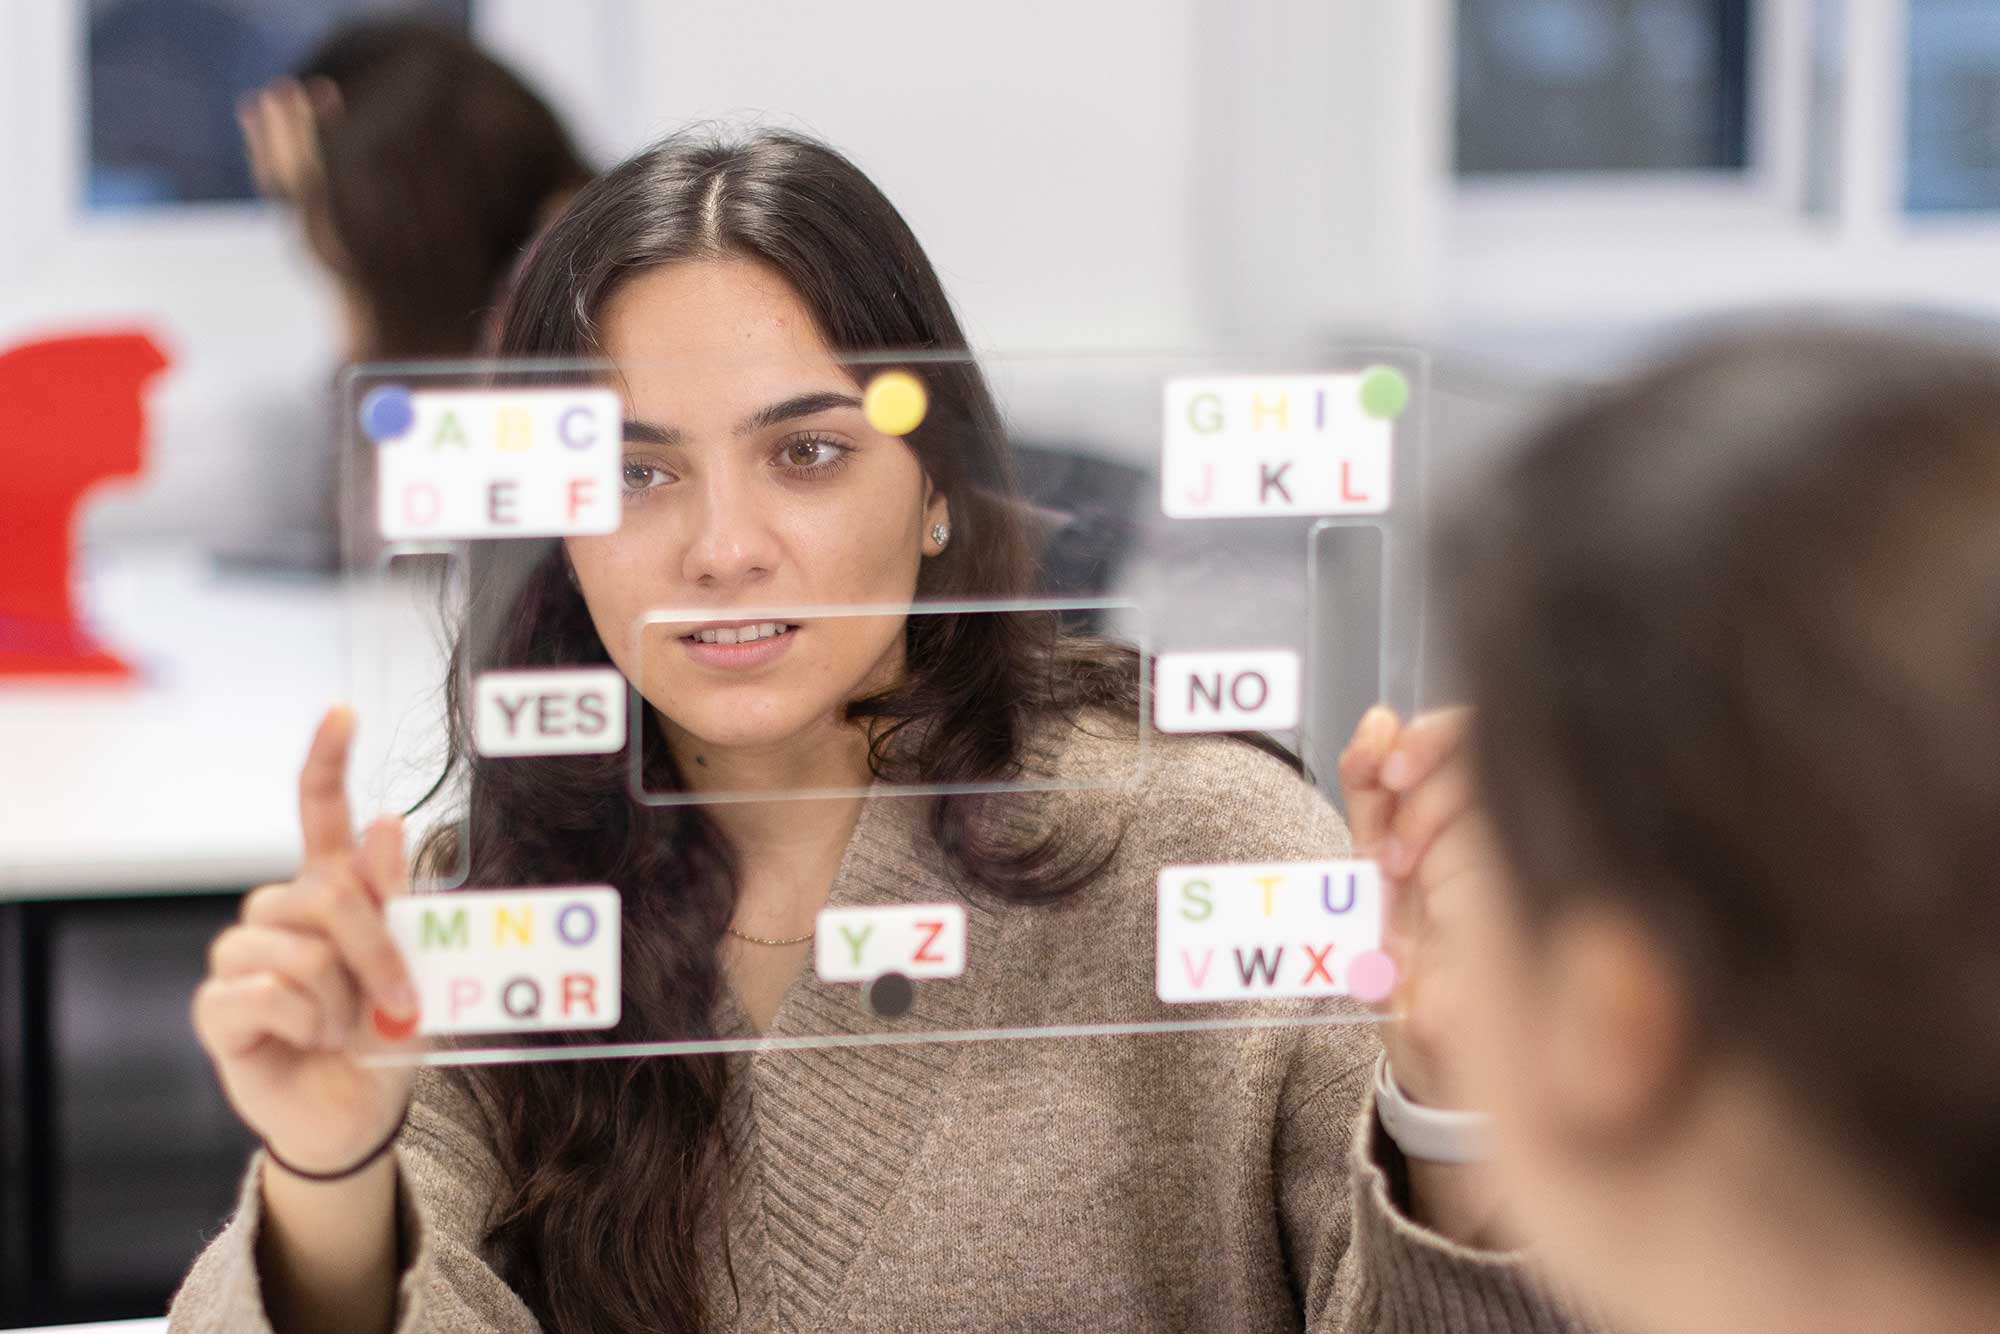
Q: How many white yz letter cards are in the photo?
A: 1